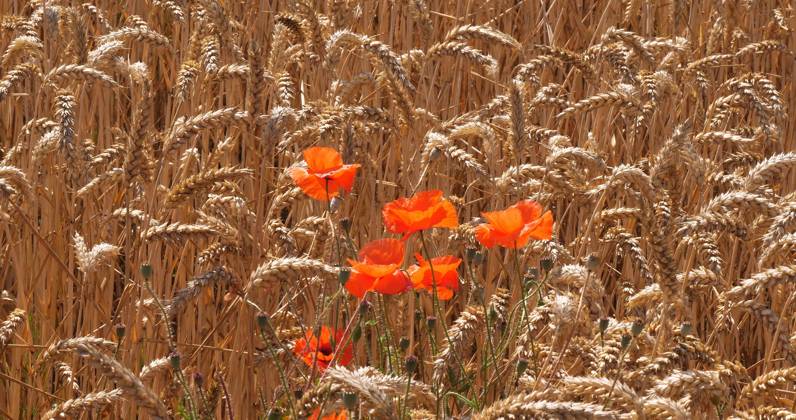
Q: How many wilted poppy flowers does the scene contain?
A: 0